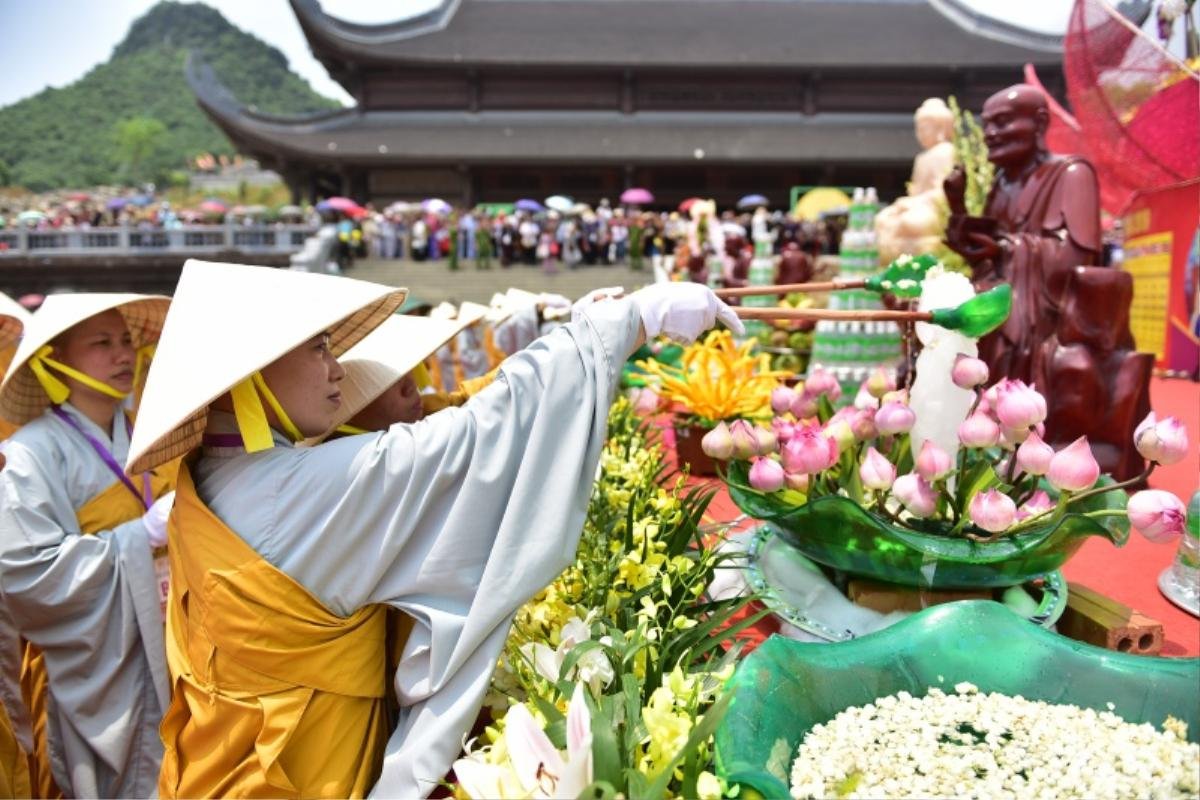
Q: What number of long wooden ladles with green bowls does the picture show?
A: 2